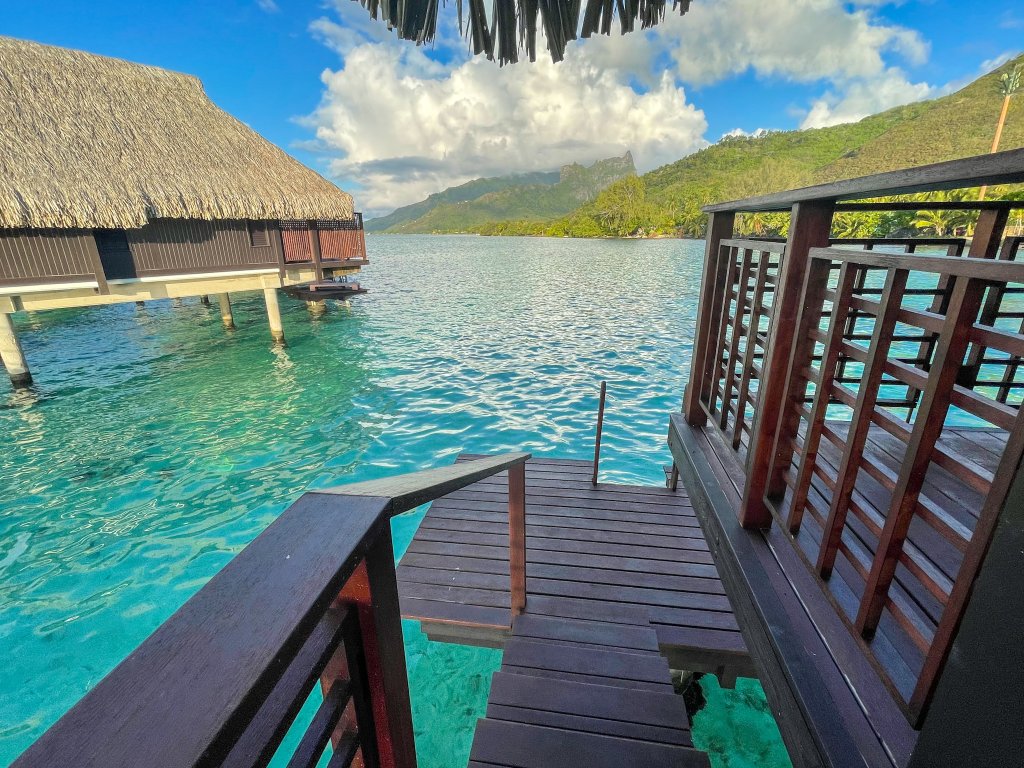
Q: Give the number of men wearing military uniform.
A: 0